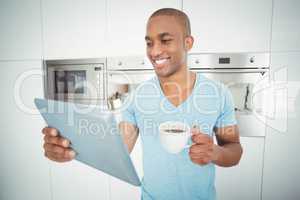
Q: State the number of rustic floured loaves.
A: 0